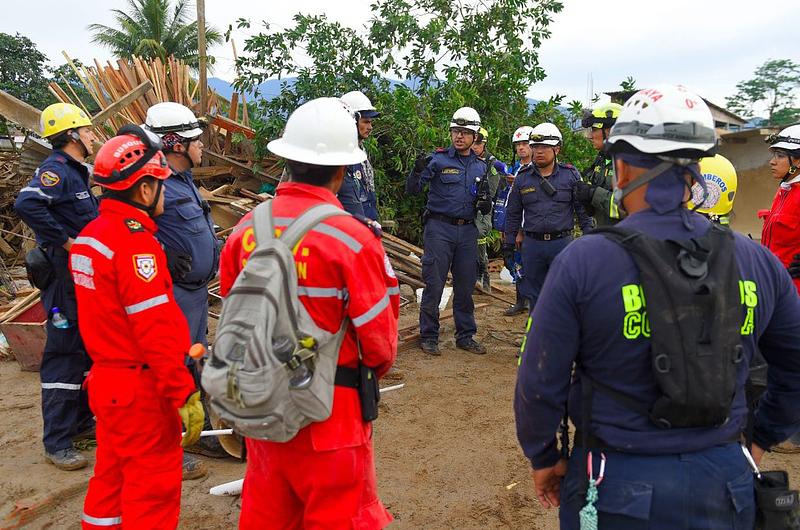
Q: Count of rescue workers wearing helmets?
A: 13